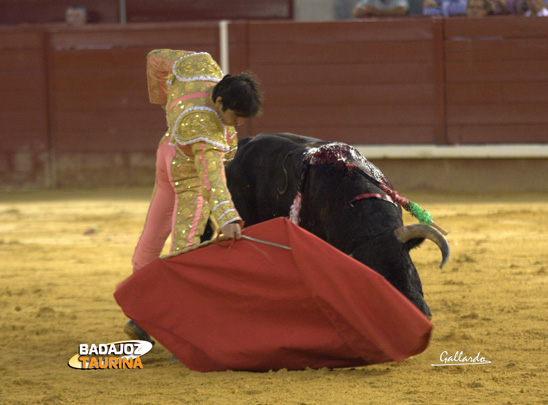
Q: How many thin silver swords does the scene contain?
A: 1